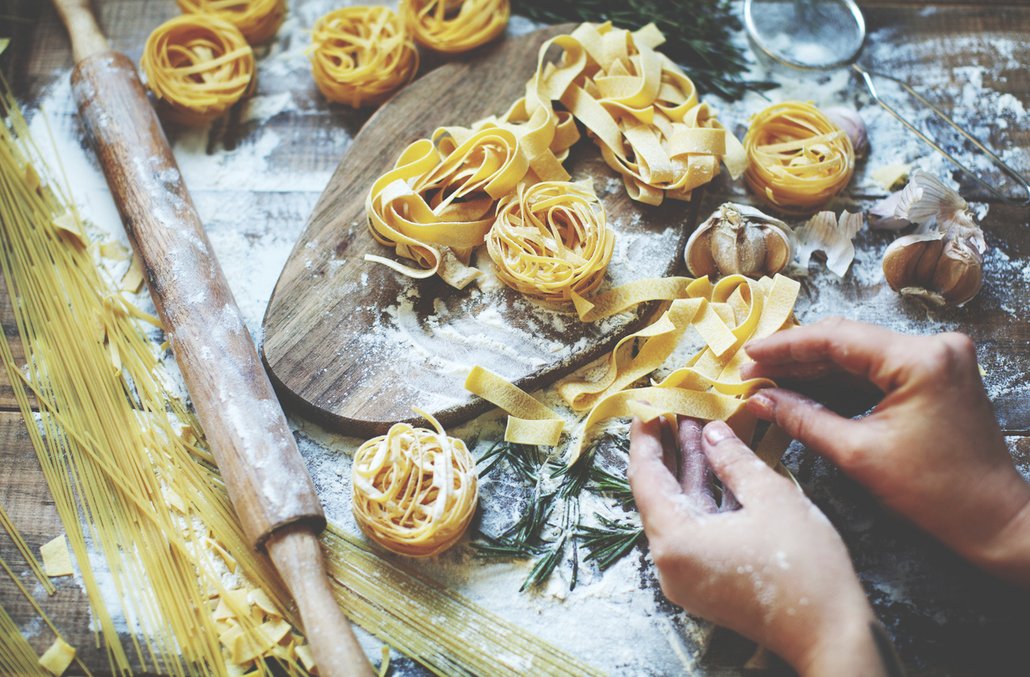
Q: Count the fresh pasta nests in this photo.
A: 7